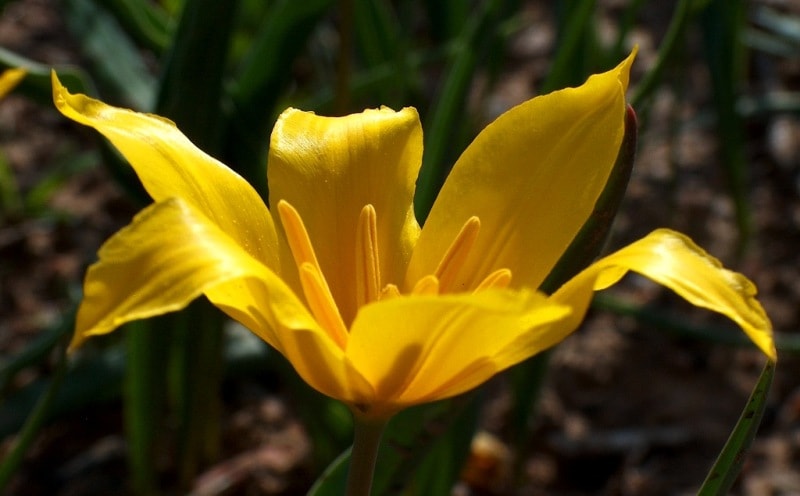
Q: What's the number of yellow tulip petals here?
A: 6